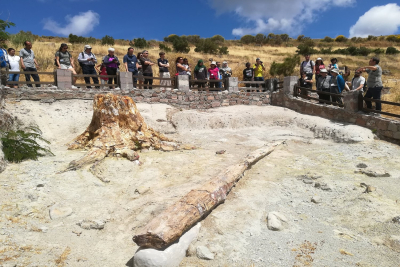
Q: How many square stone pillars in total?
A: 6